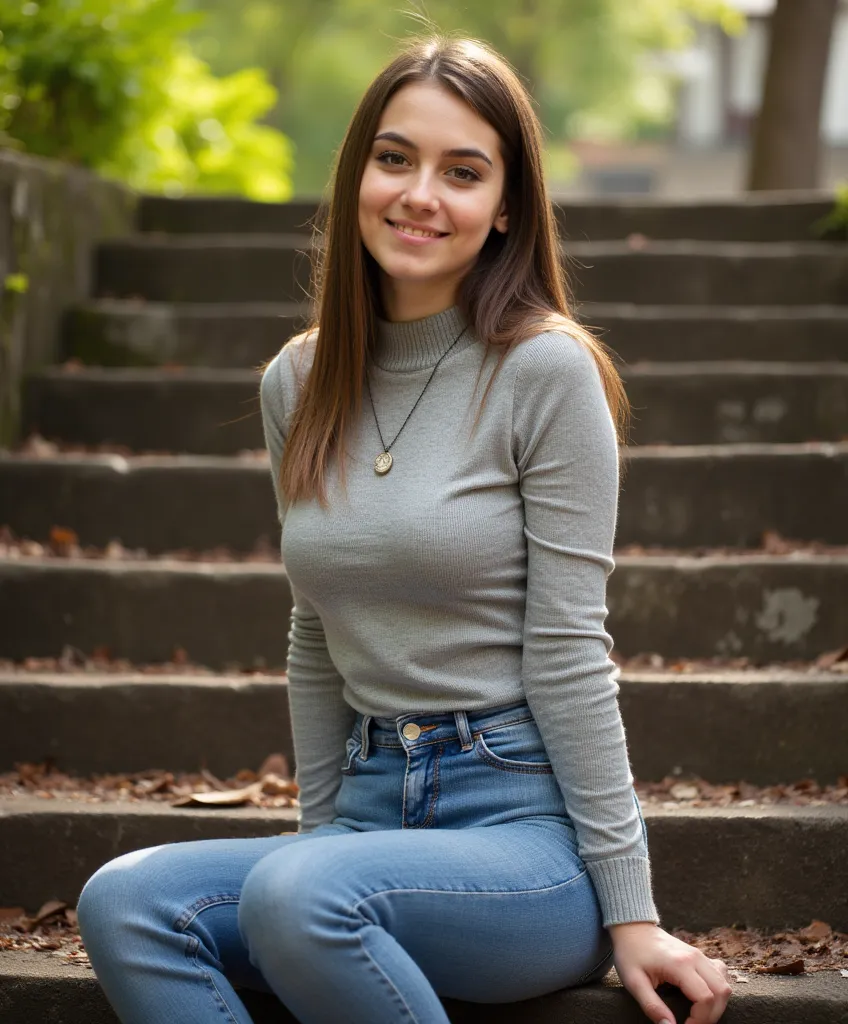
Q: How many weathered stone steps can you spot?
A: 9